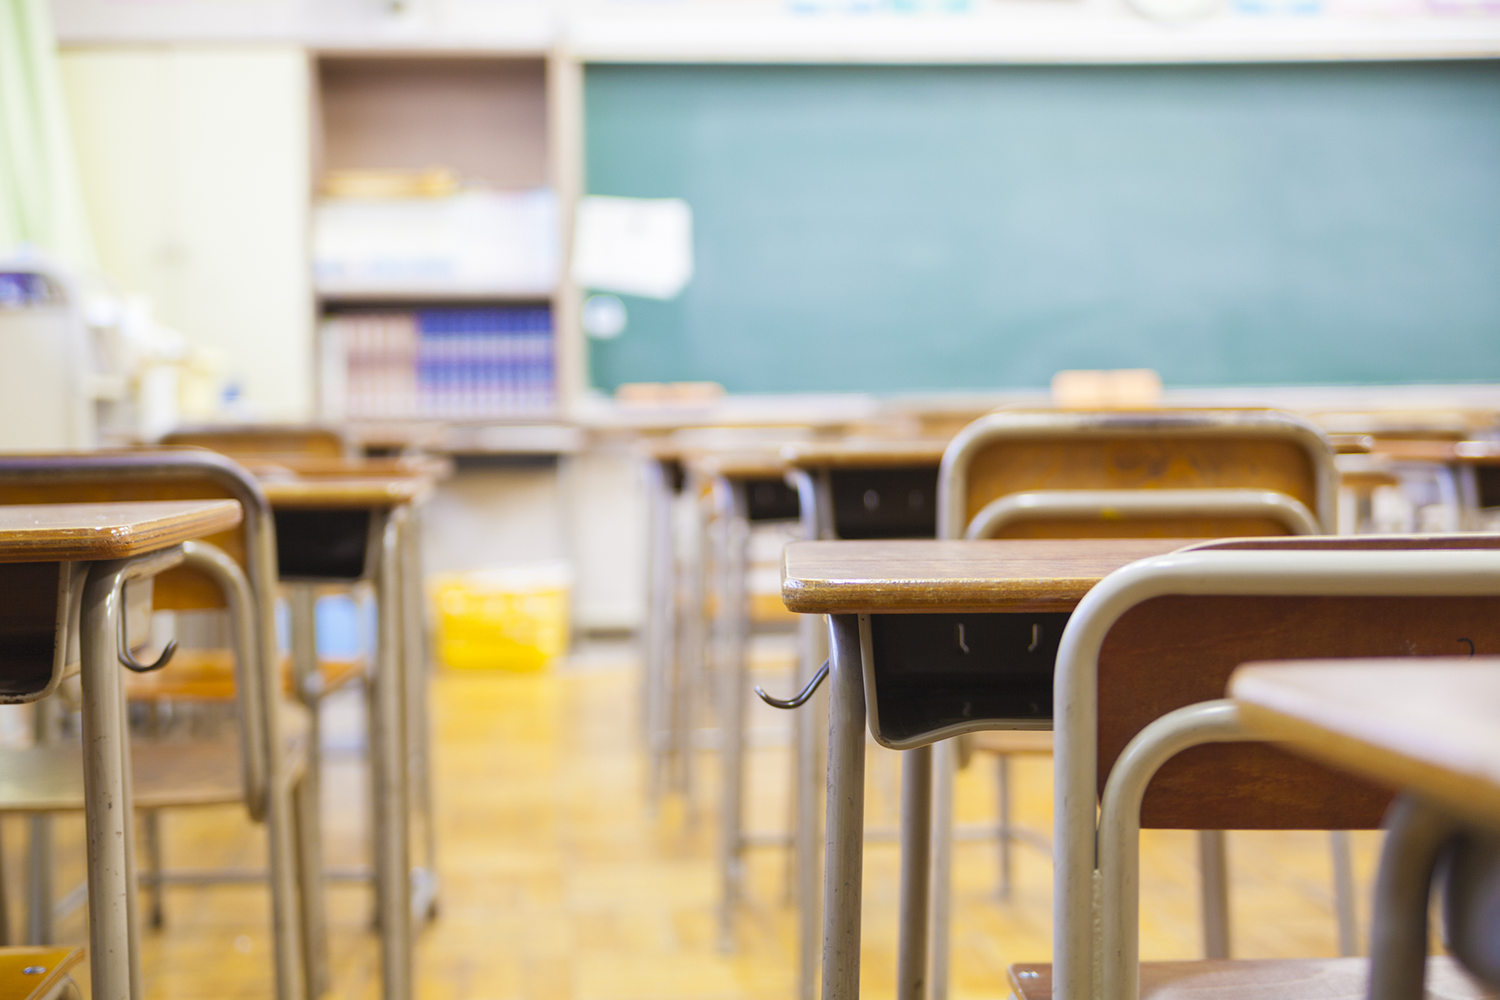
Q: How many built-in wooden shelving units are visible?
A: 1